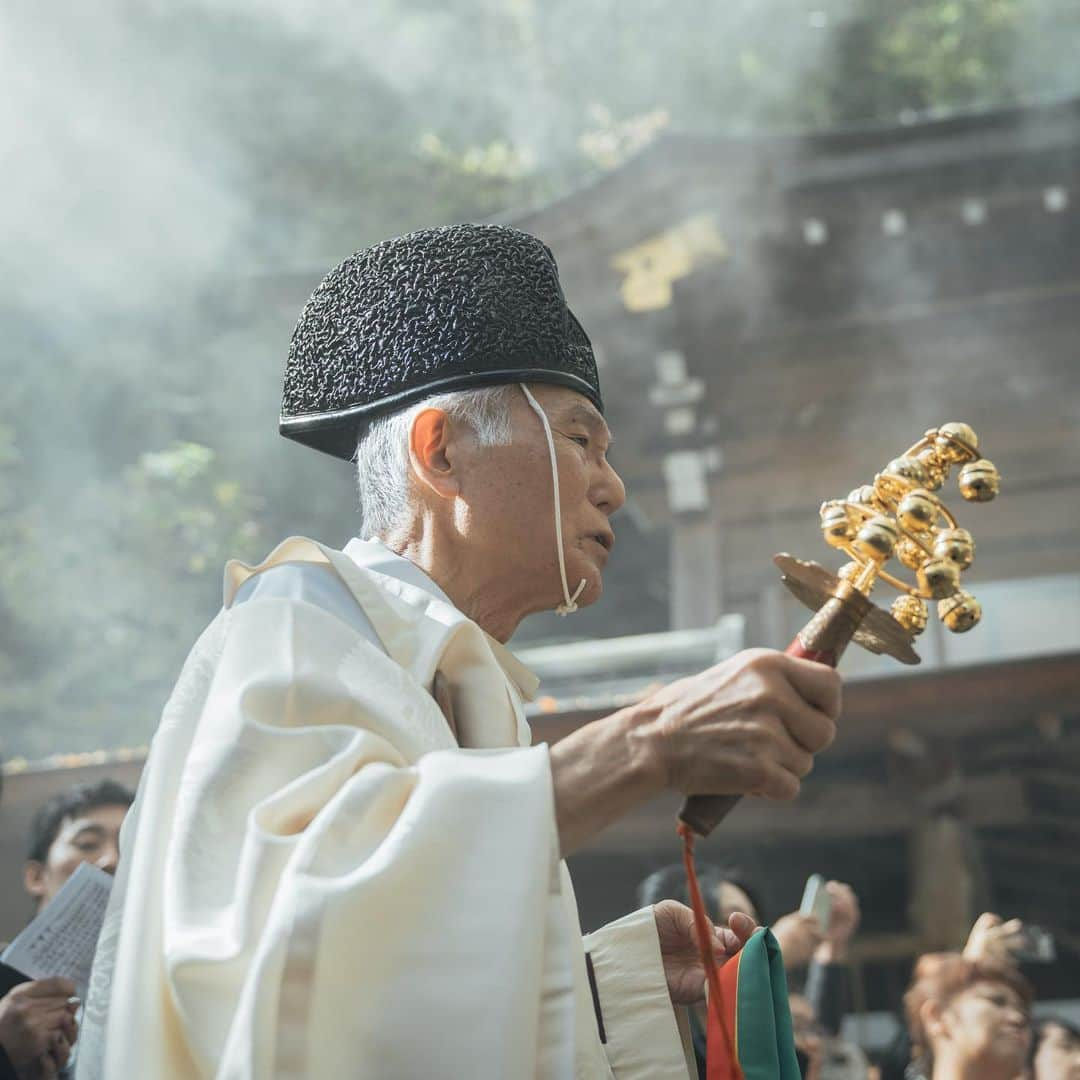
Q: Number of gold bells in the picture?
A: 15